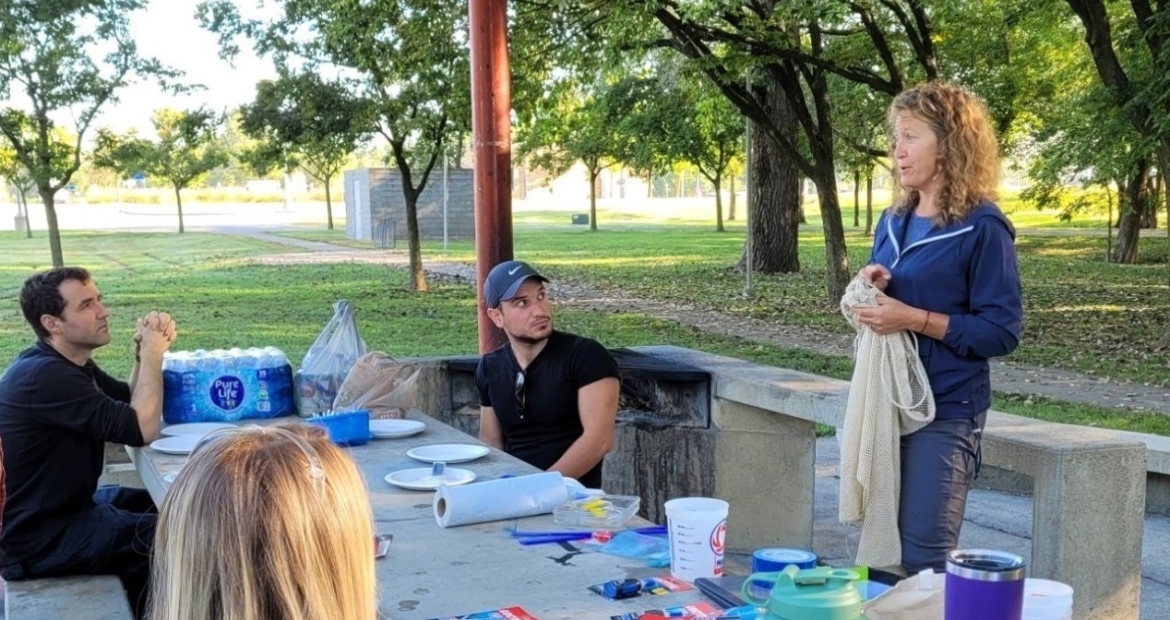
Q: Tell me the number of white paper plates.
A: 6